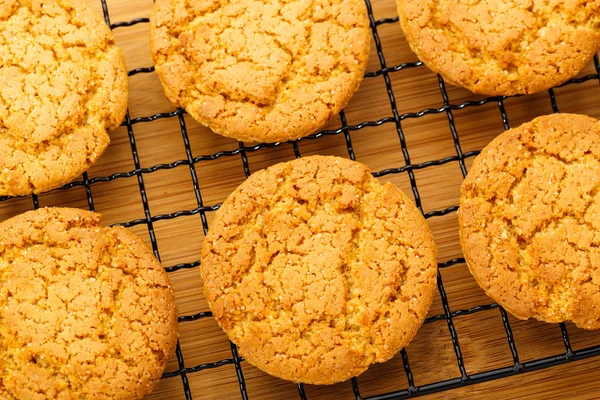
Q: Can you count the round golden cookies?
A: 6